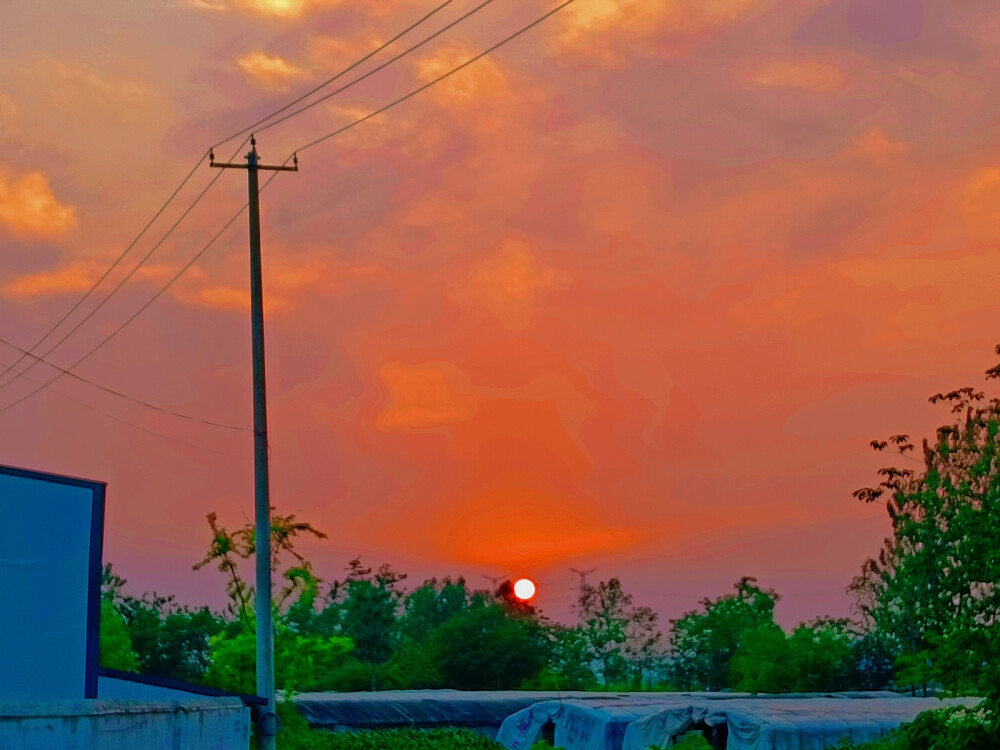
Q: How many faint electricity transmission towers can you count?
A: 2